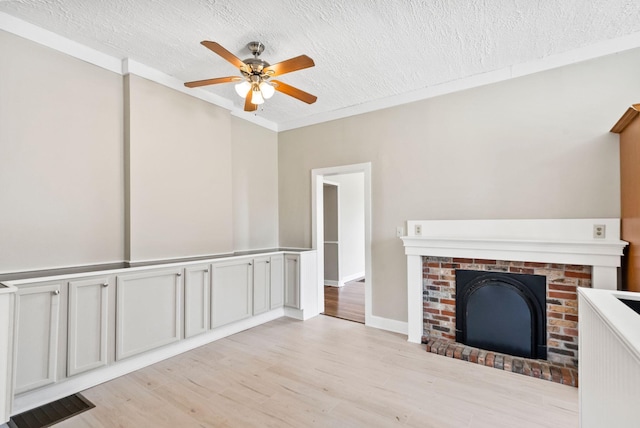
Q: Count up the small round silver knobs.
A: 7